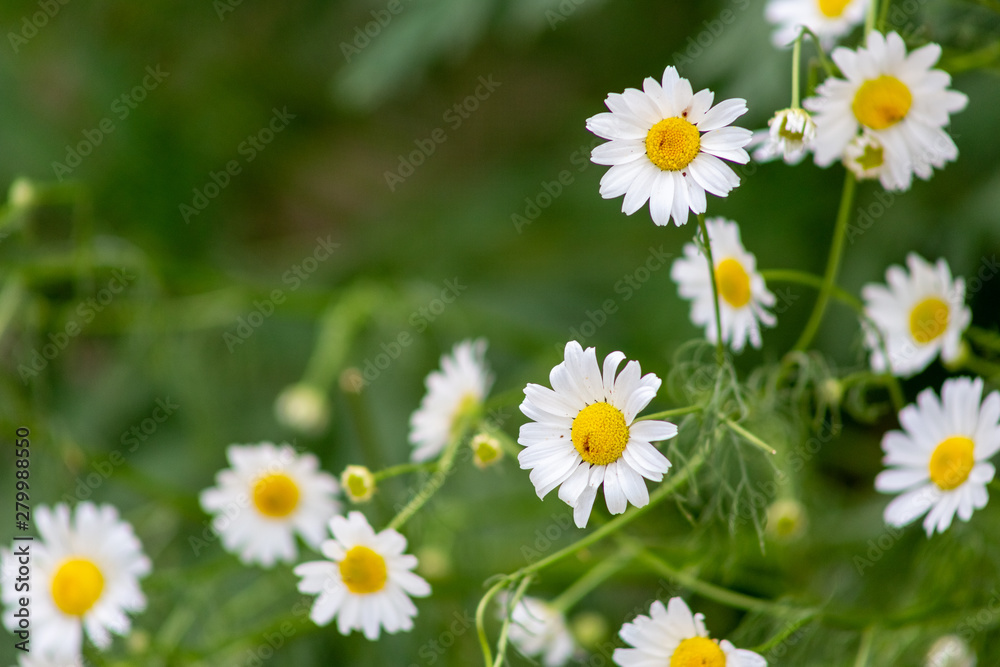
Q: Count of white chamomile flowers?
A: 13